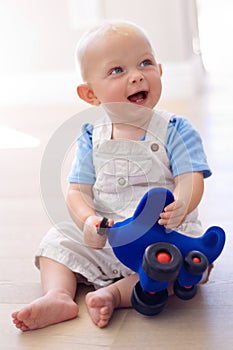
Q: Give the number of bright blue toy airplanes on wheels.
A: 1